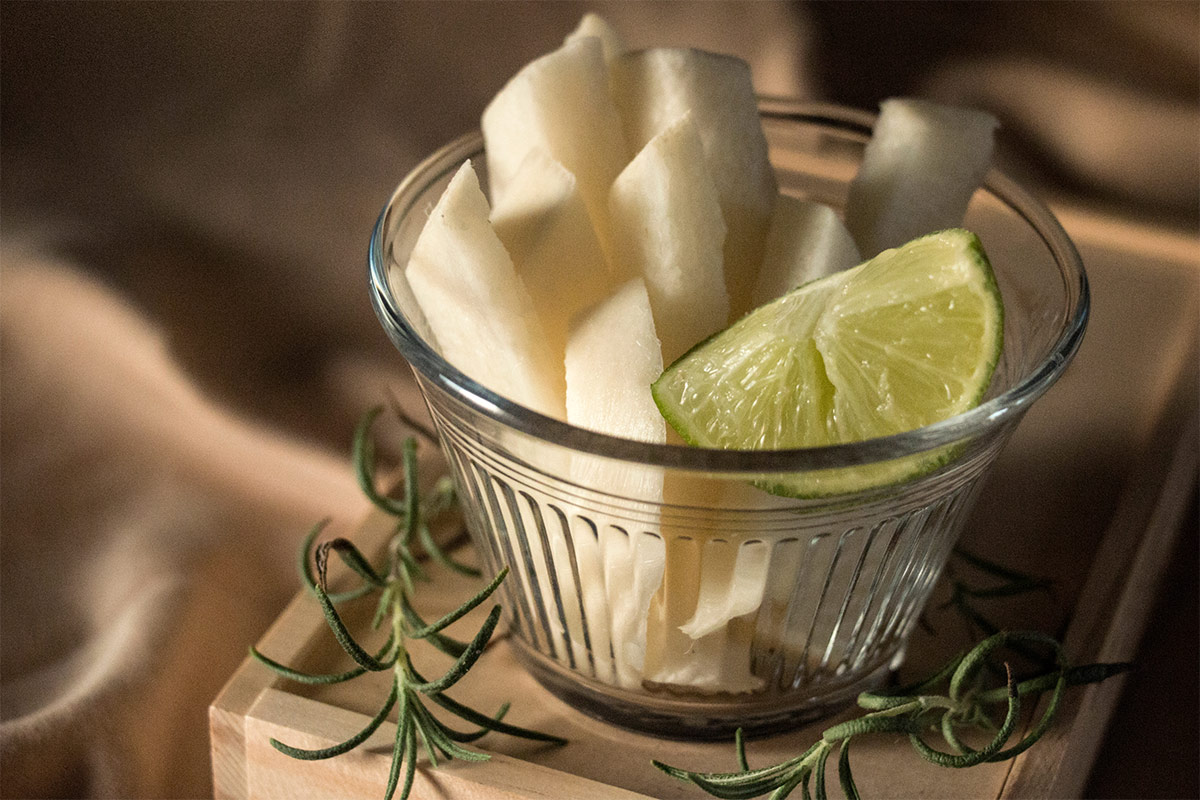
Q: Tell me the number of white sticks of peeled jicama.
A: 9